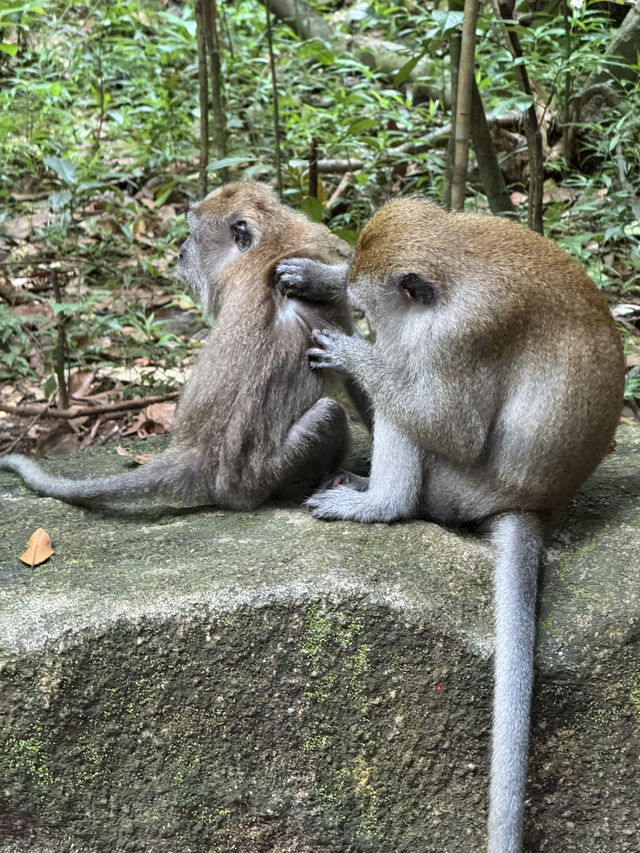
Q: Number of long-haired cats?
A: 0